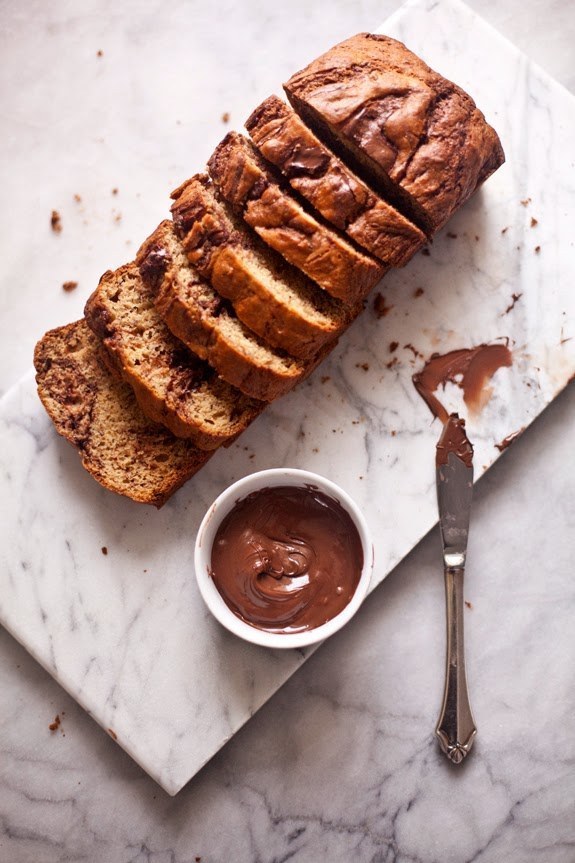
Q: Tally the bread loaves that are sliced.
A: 1